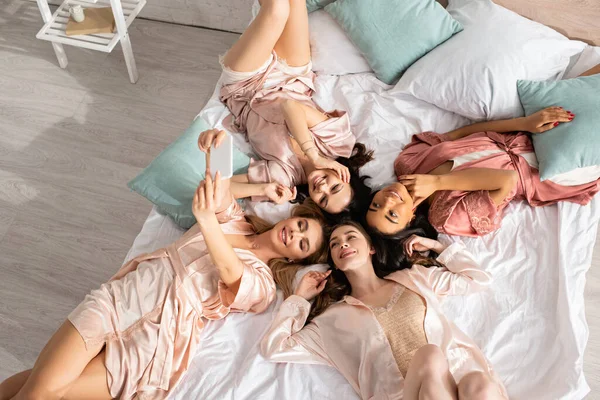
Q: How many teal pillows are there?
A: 4